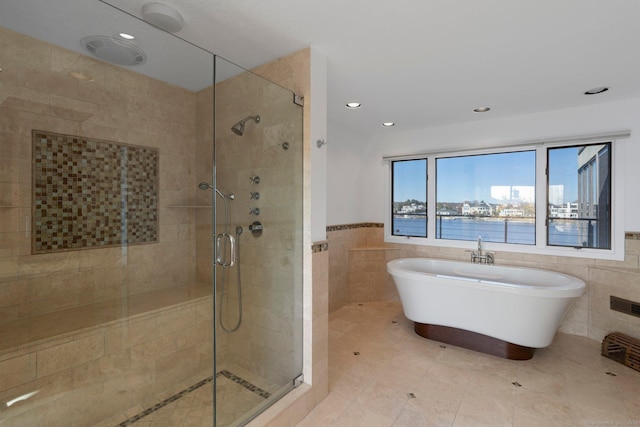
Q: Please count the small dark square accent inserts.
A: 7